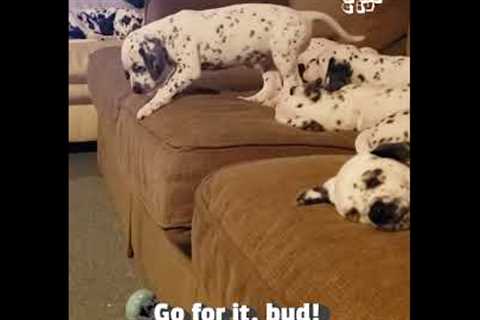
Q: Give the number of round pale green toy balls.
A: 1